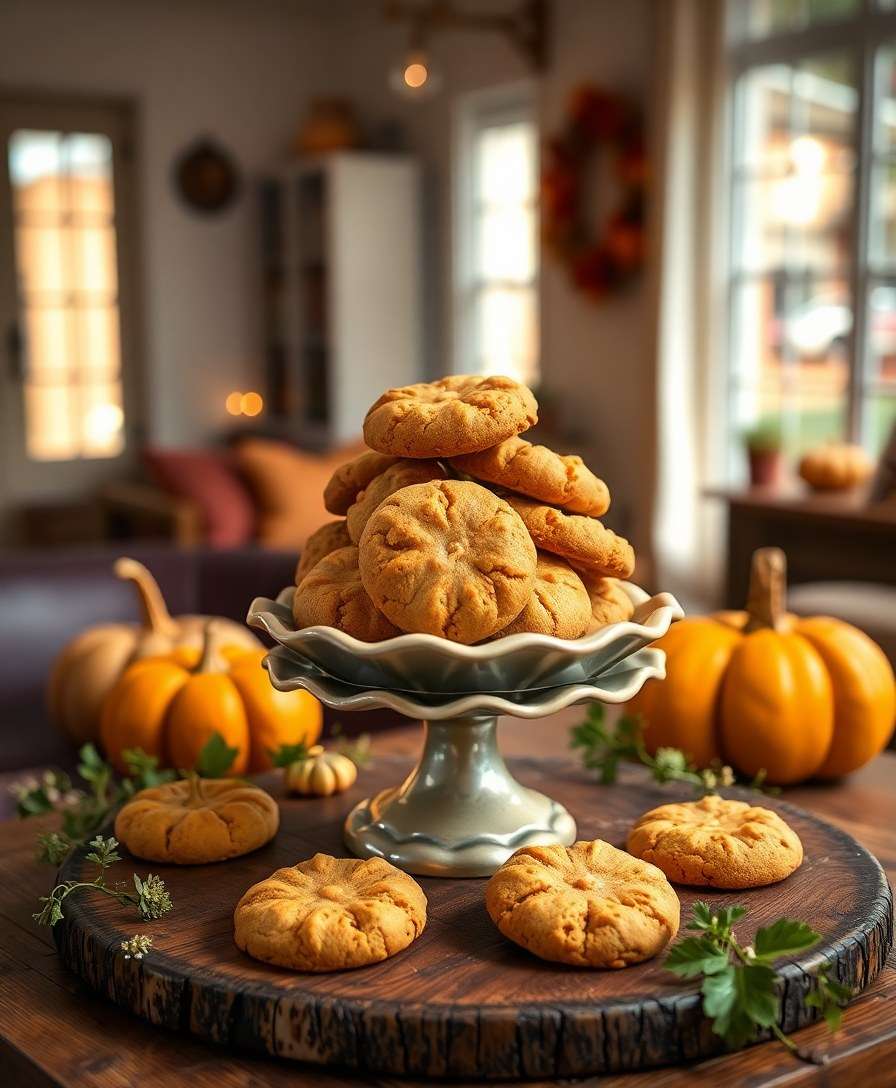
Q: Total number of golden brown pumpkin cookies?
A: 14